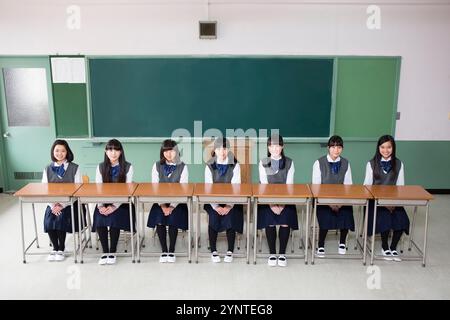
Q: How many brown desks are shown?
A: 7